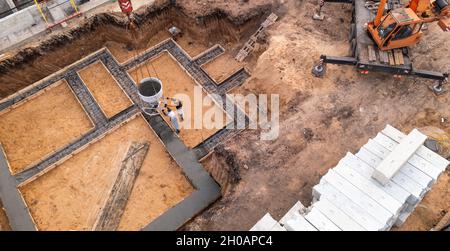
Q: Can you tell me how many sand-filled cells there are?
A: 5